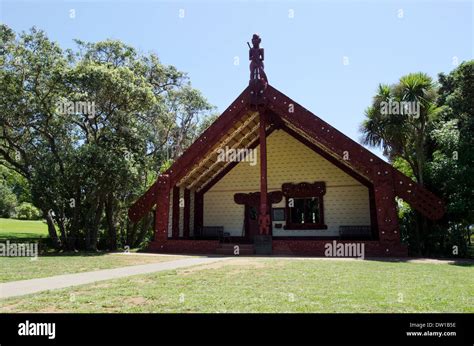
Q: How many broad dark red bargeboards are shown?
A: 2